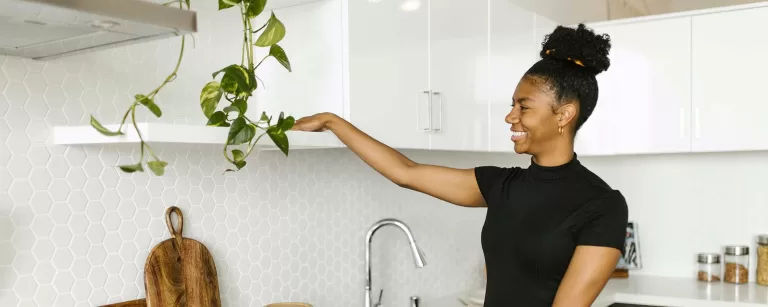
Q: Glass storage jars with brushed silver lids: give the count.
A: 3